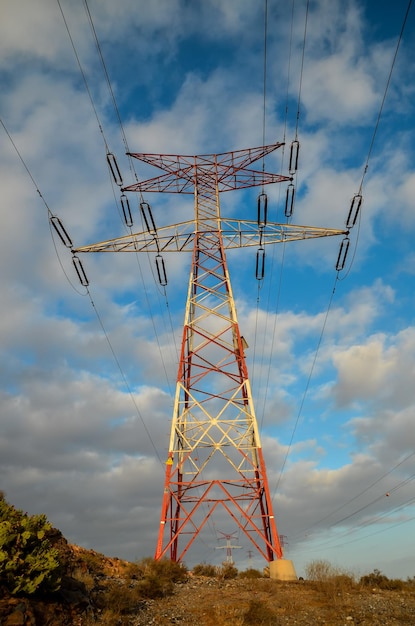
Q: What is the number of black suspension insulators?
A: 12